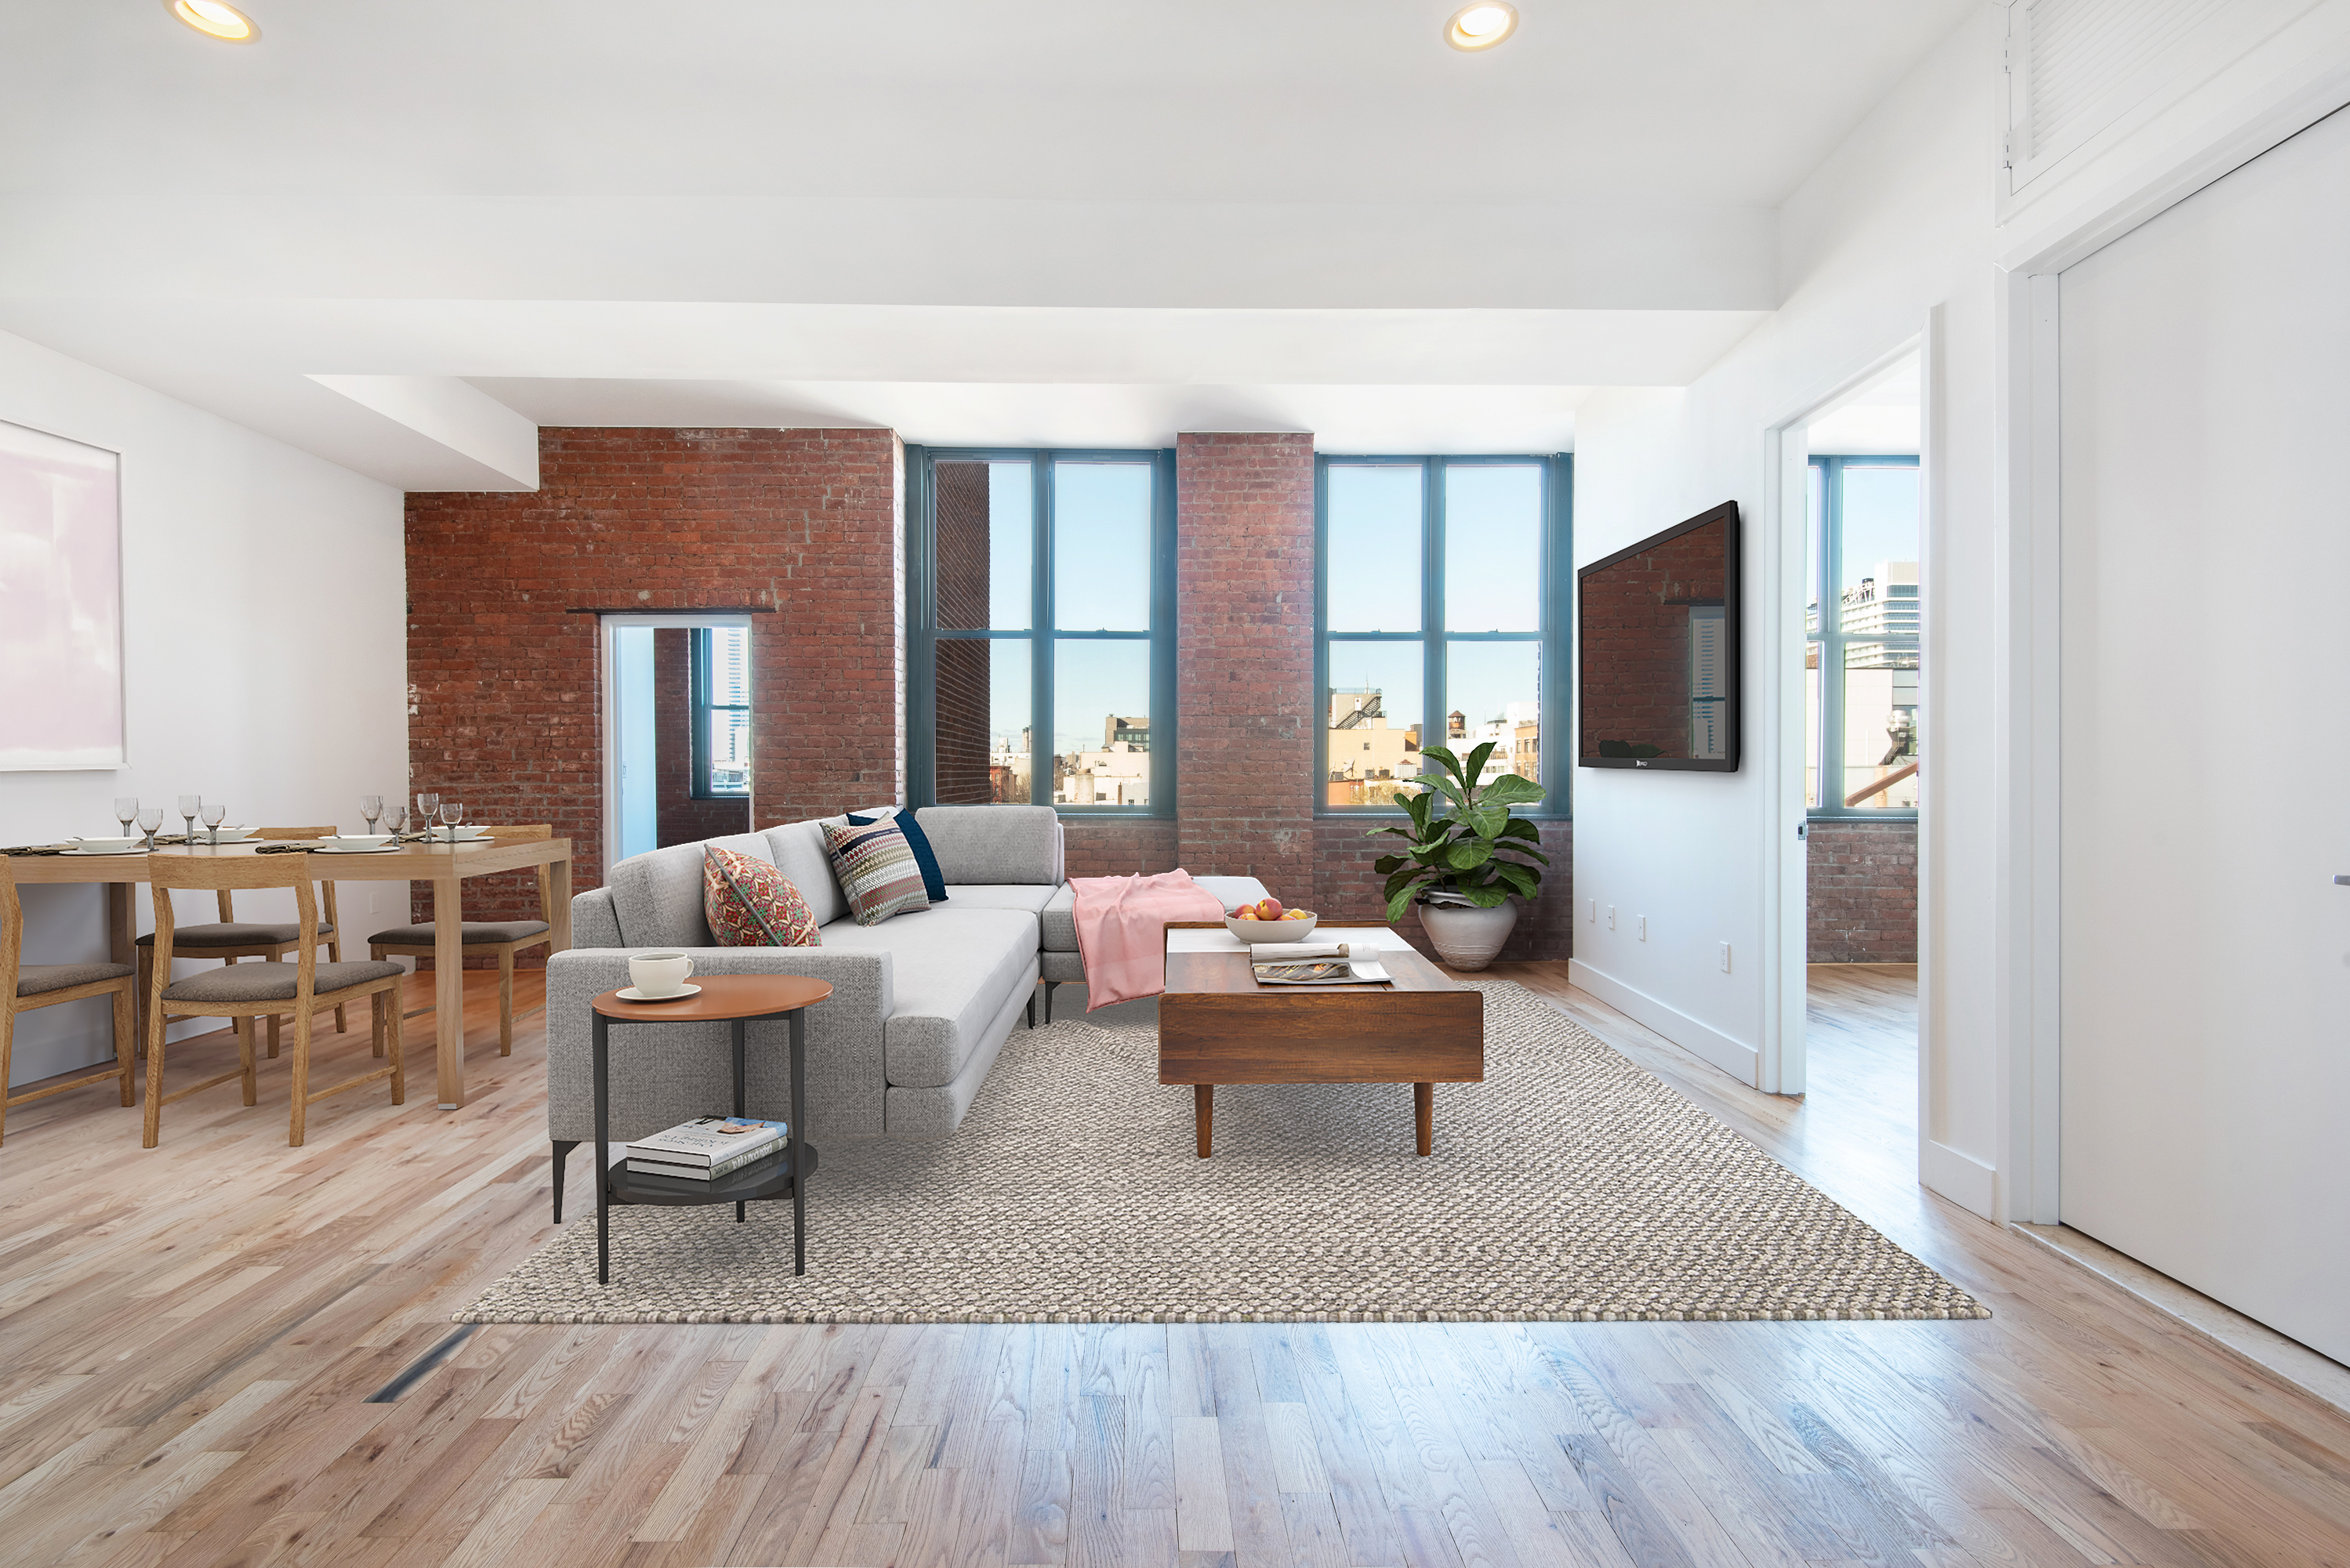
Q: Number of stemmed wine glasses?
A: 8